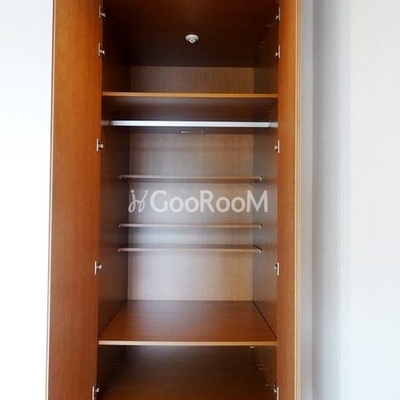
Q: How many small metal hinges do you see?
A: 10